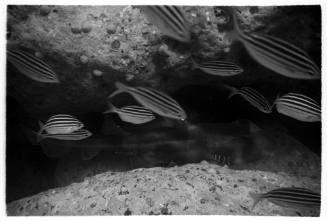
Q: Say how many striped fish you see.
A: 11